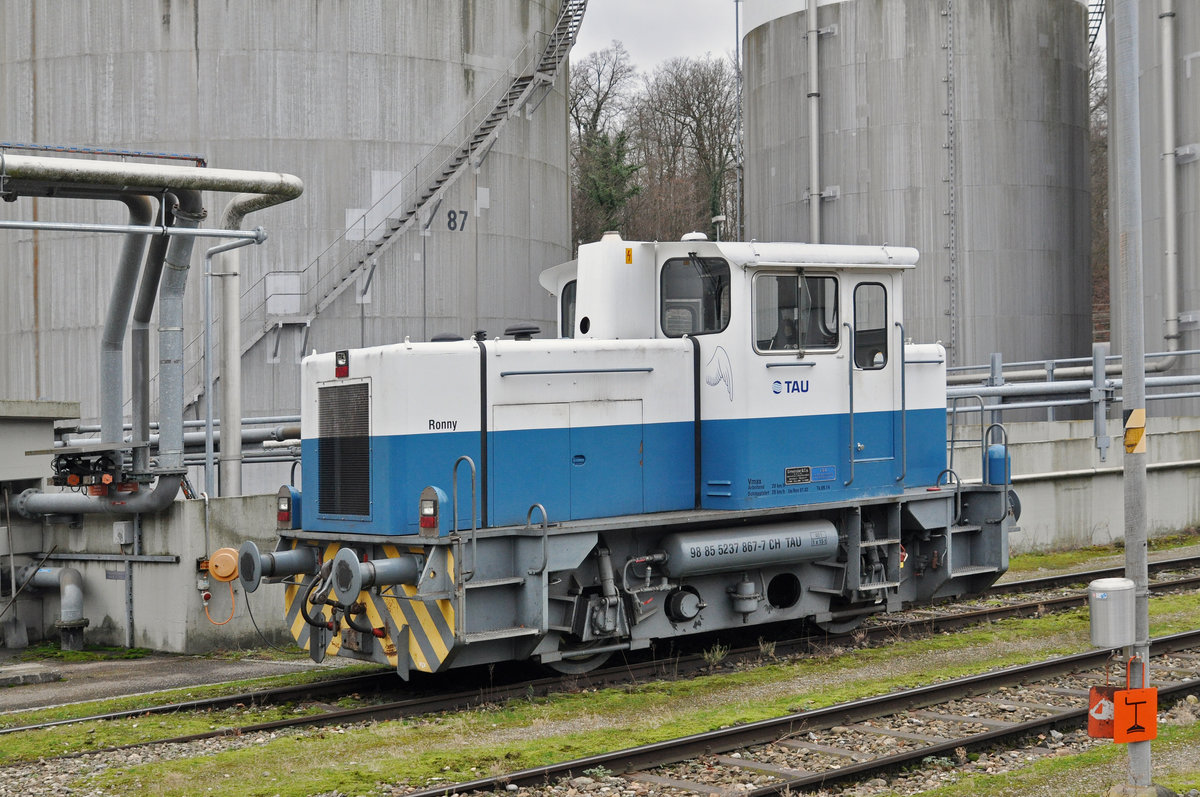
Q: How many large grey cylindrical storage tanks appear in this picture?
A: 3